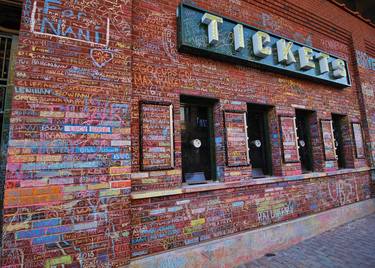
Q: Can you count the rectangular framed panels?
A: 5